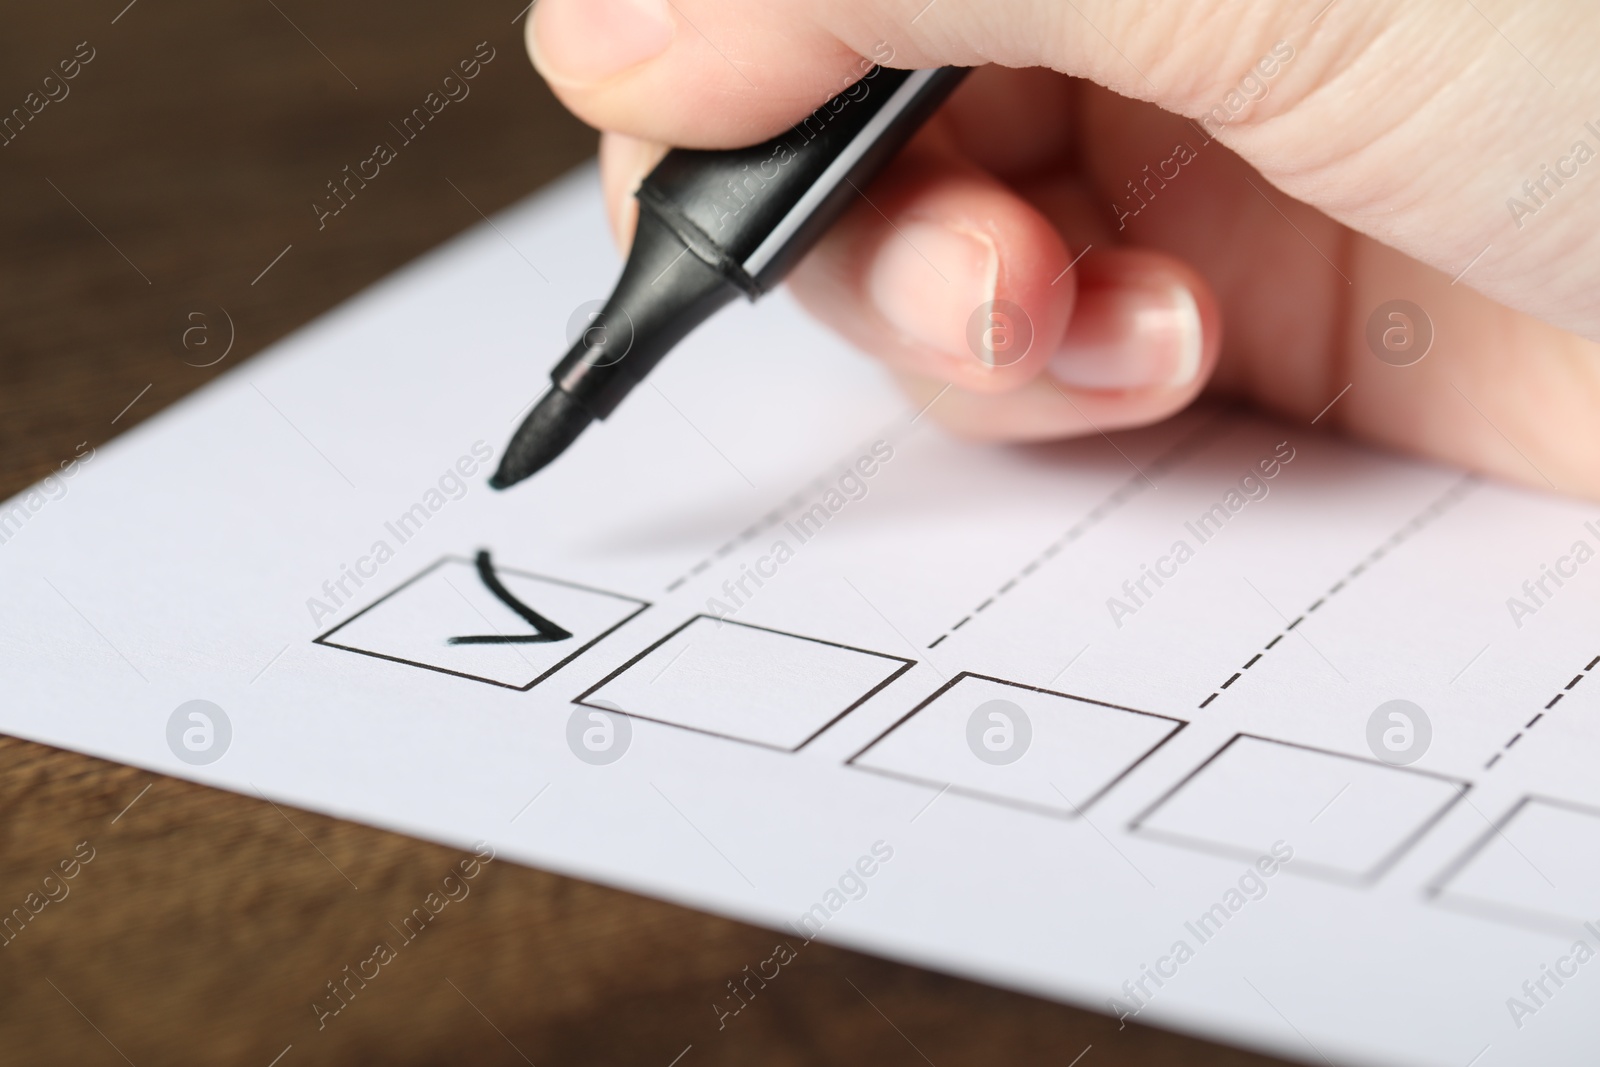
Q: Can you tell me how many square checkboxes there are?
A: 5